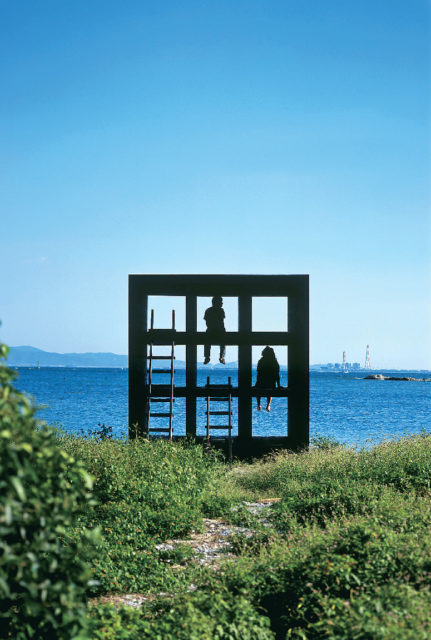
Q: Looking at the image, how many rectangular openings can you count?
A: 9